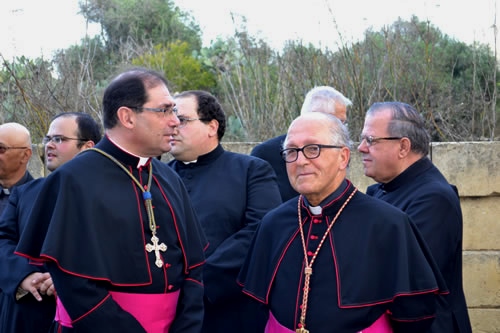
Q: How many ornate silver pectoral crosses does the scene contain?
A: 1